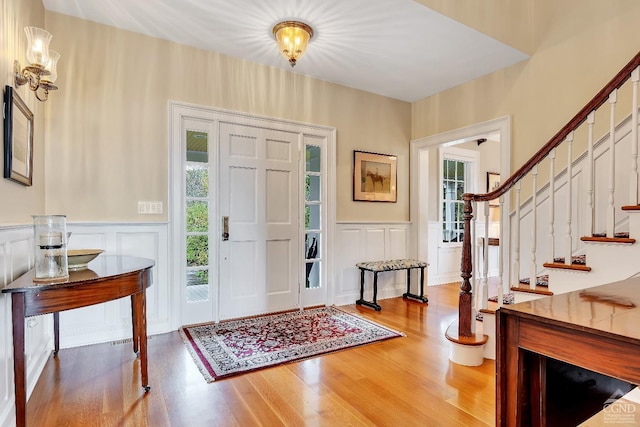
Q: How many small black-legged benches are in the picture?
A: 1